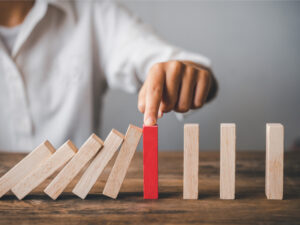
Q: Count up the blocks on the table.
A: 9